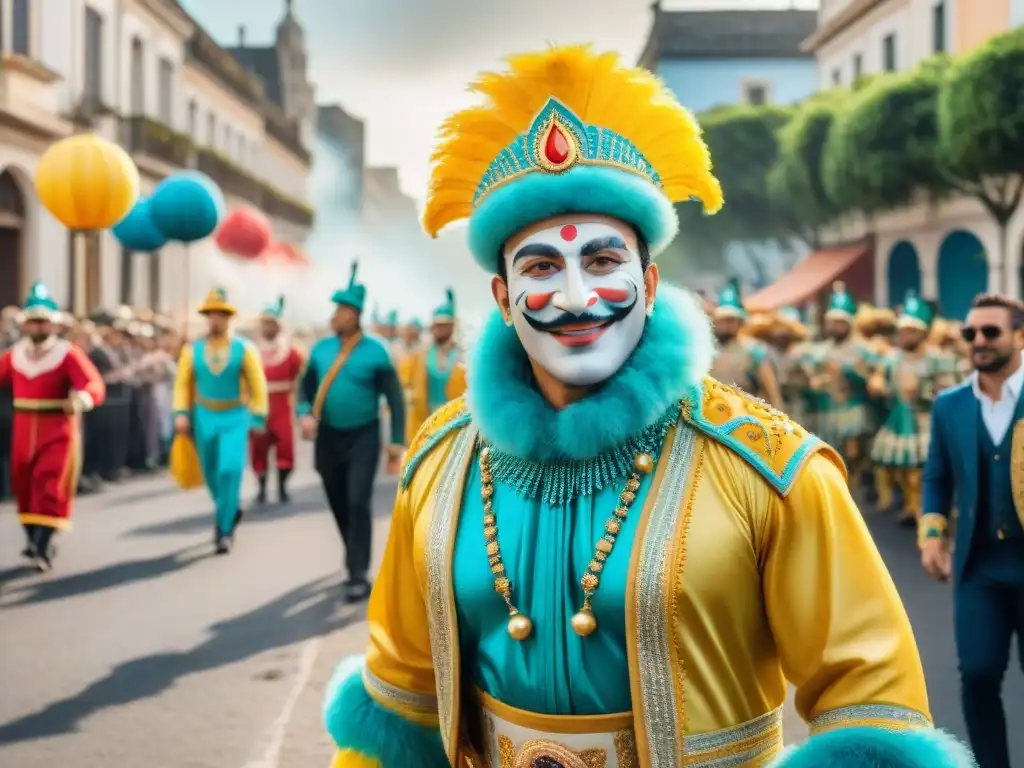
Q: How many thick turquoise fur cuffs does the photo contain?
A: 2